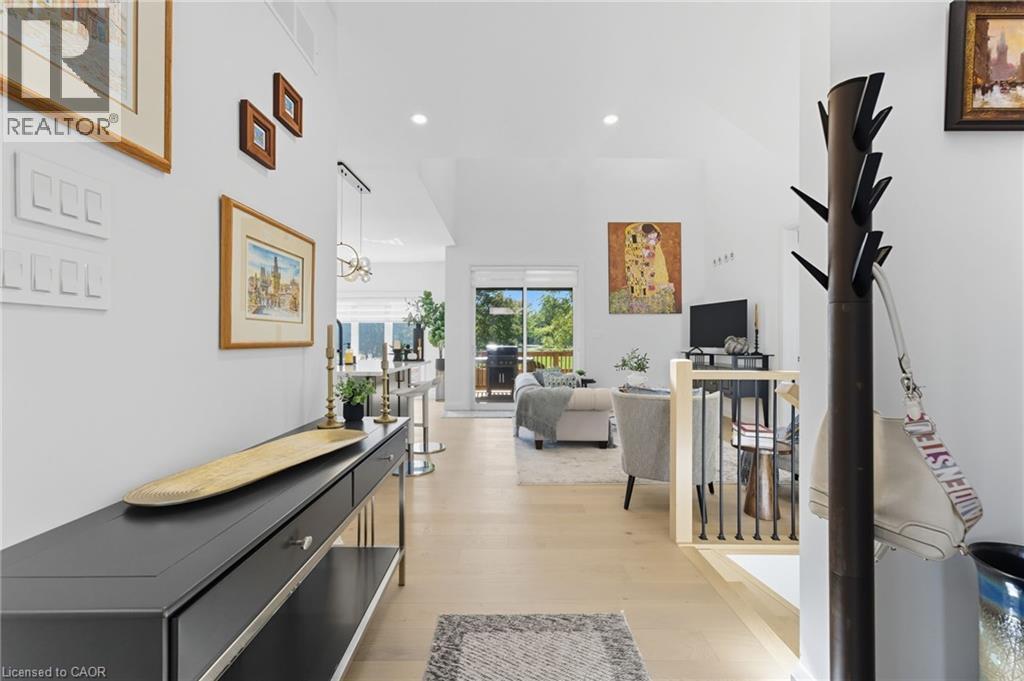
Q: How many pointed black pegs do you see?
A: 9